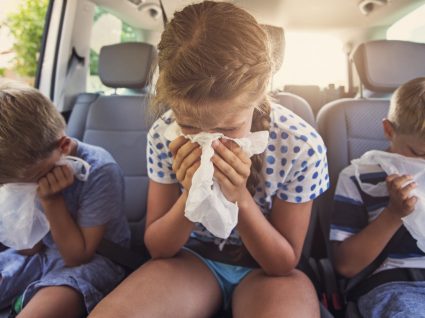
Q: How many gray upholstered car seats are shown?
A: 3